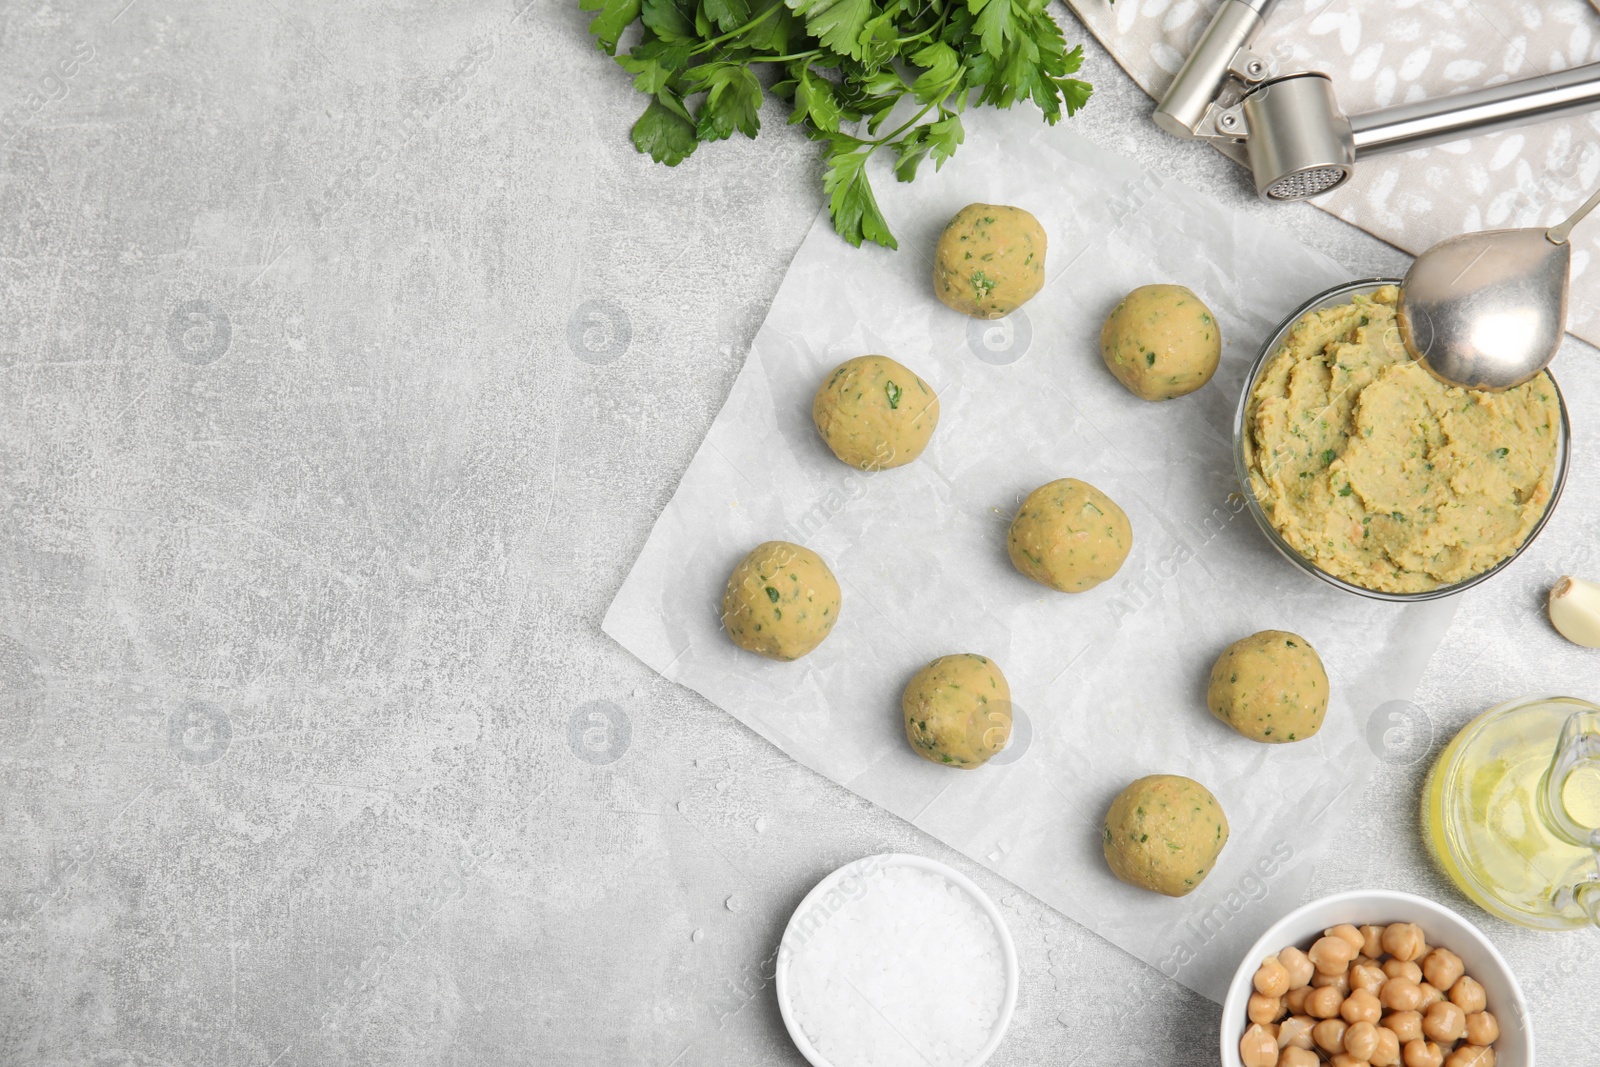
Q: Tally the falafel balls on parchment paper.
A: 8